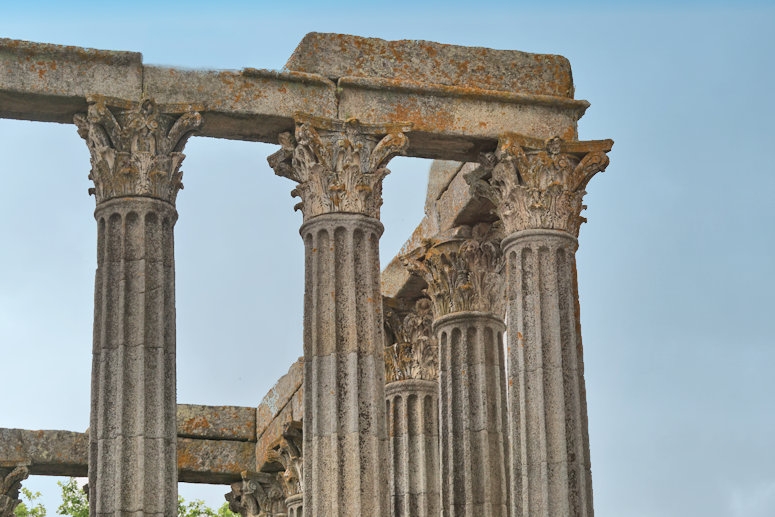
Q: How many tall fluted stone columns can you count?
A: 5